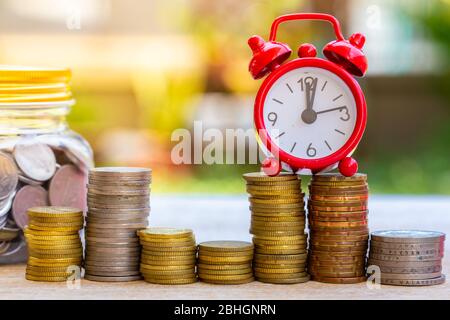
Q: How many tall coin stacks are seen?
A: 3